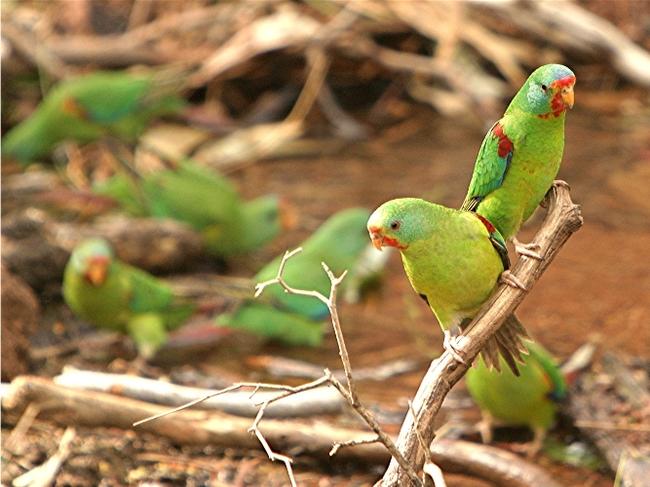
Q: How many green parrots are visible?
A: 7